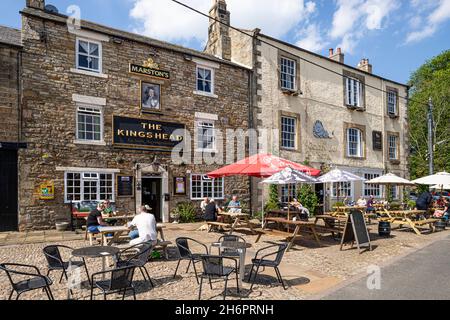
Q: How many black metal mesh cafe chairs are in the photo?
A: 8